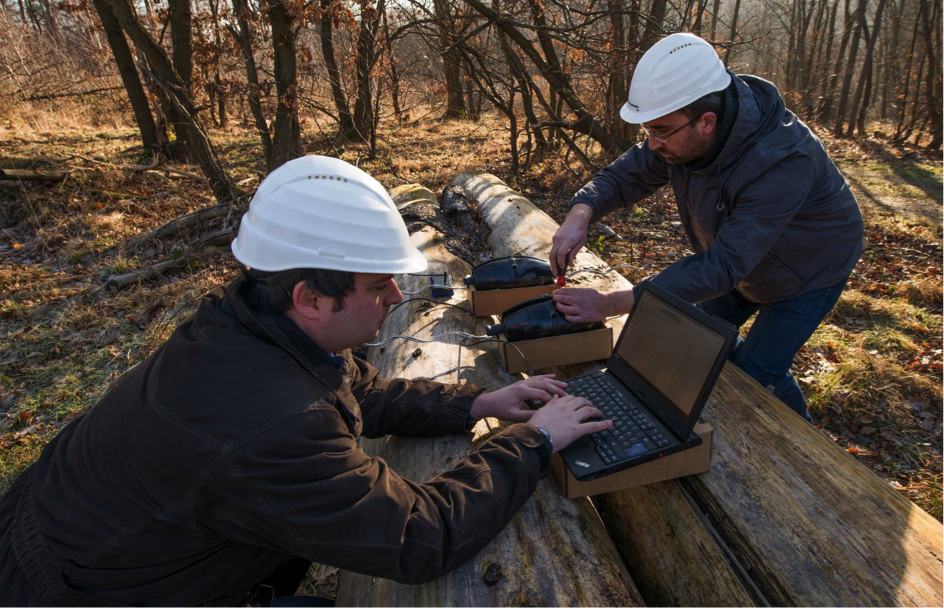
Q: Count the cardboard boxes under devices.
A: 3